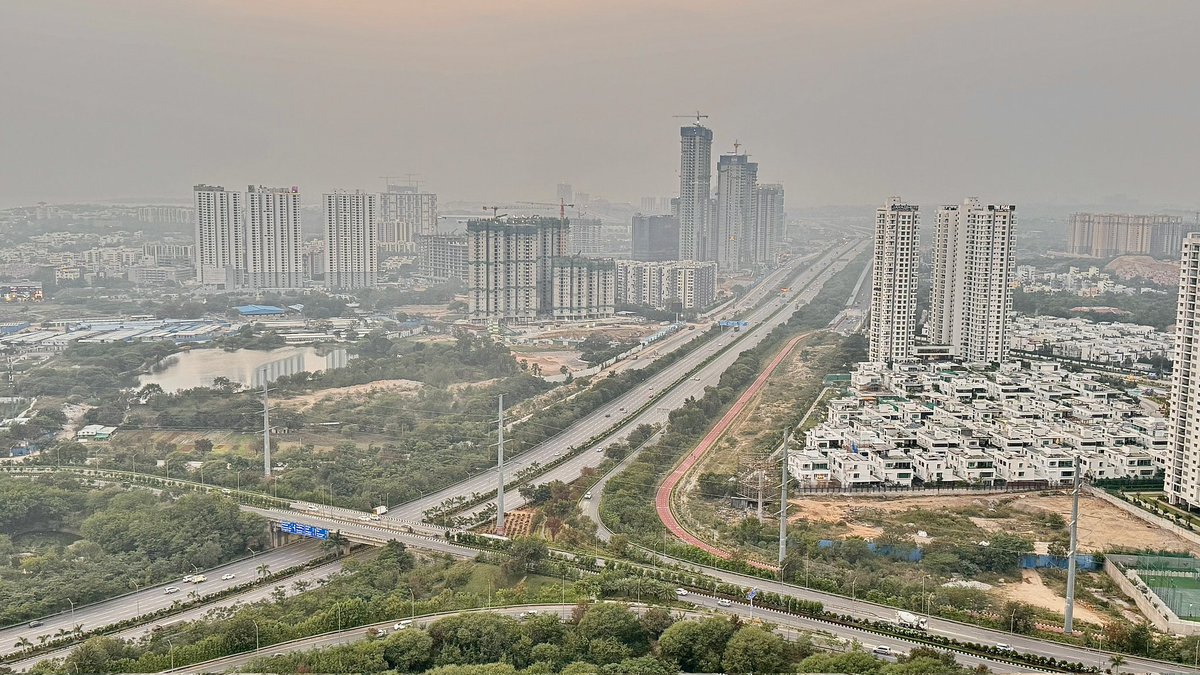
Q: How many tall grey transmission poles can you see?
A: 4